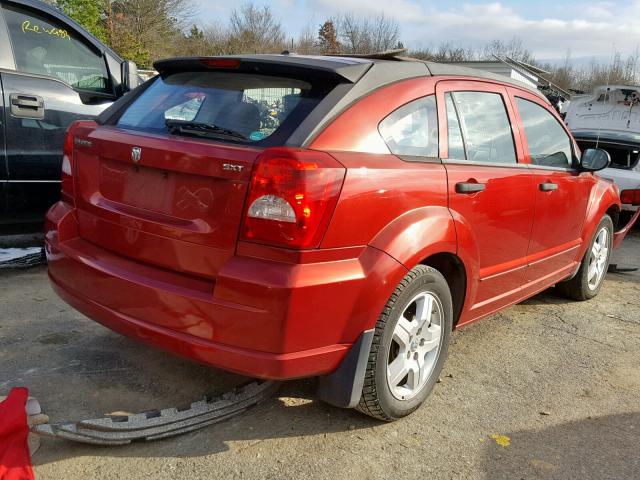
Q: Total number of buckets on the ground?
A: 0